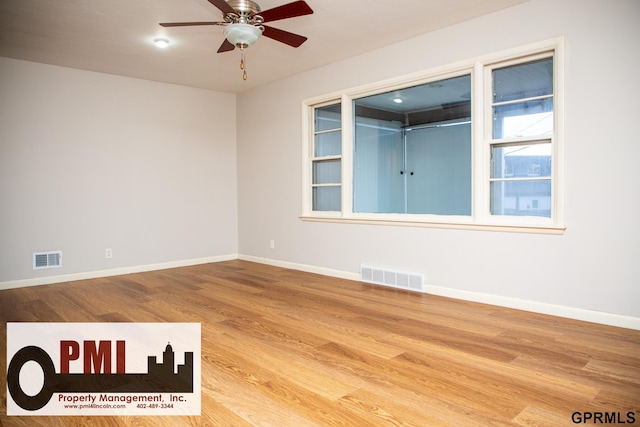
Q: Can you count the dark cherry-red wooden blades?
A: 5